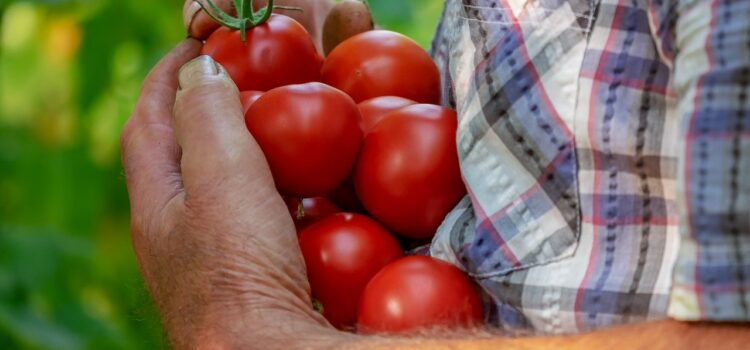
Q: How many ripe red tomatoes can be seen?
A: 9